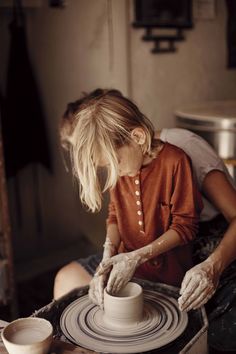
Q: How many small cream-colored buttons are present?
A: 5